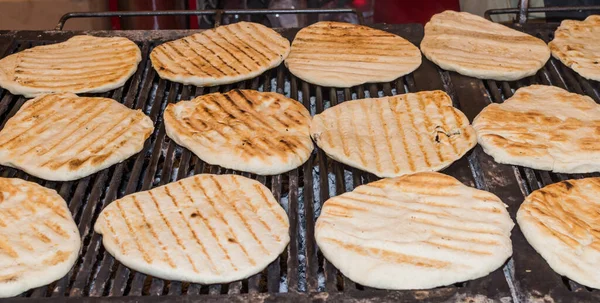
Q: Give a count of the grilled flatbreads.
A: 13